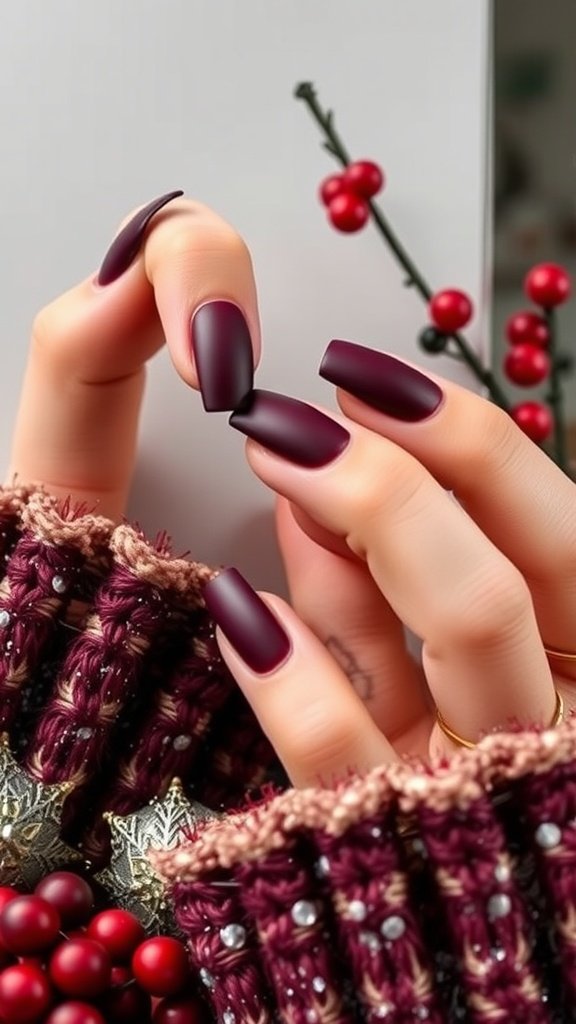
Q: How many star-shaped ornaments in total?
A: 2